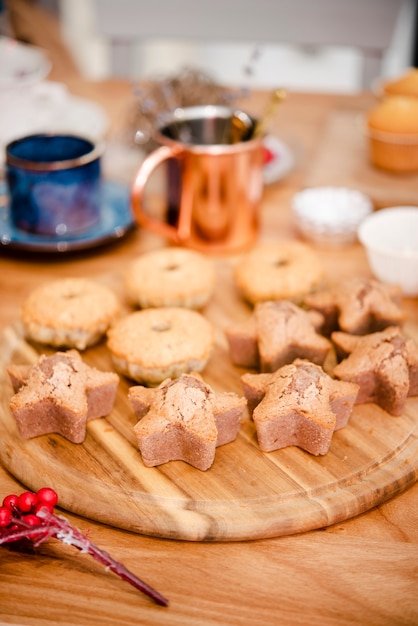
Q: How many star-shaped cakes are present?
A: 6